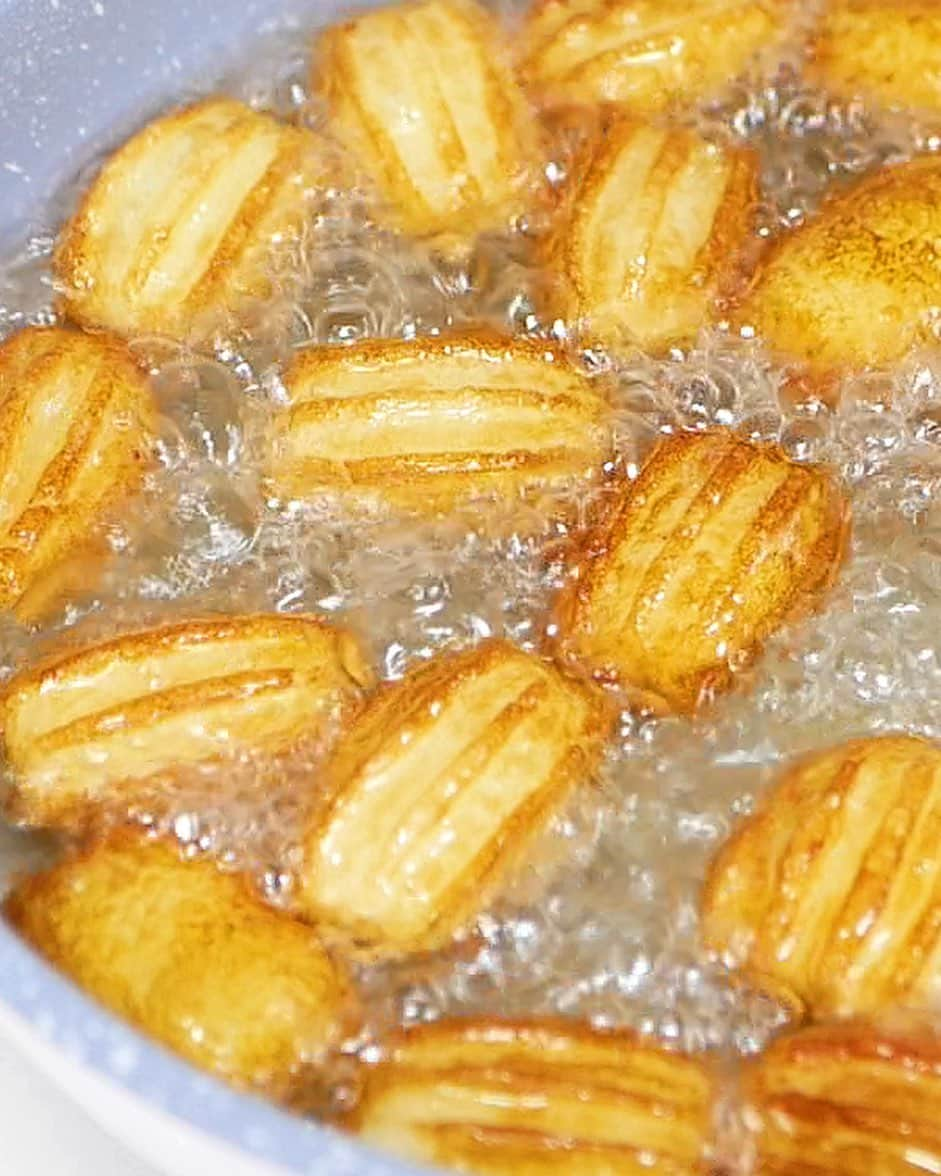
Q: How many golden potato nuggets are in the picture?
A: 15